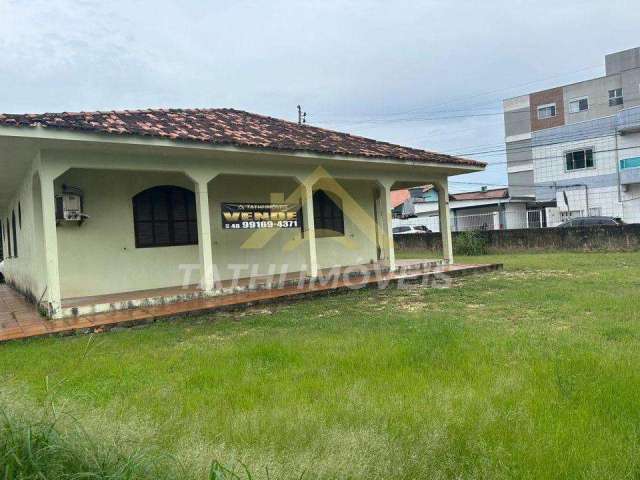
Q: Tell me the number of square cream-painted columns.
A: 5